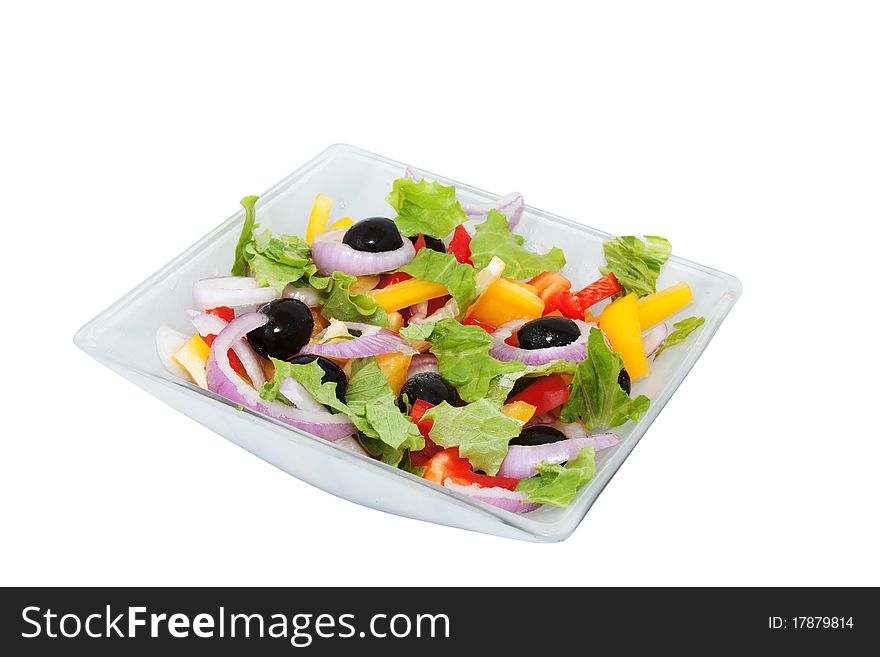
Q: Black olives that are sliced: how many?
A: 0